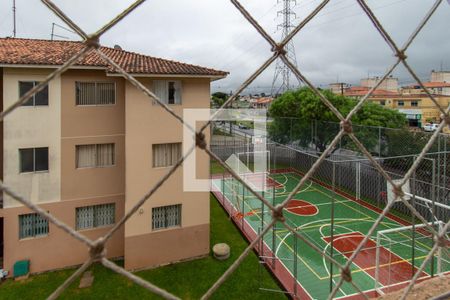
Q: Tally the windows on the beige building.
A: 9